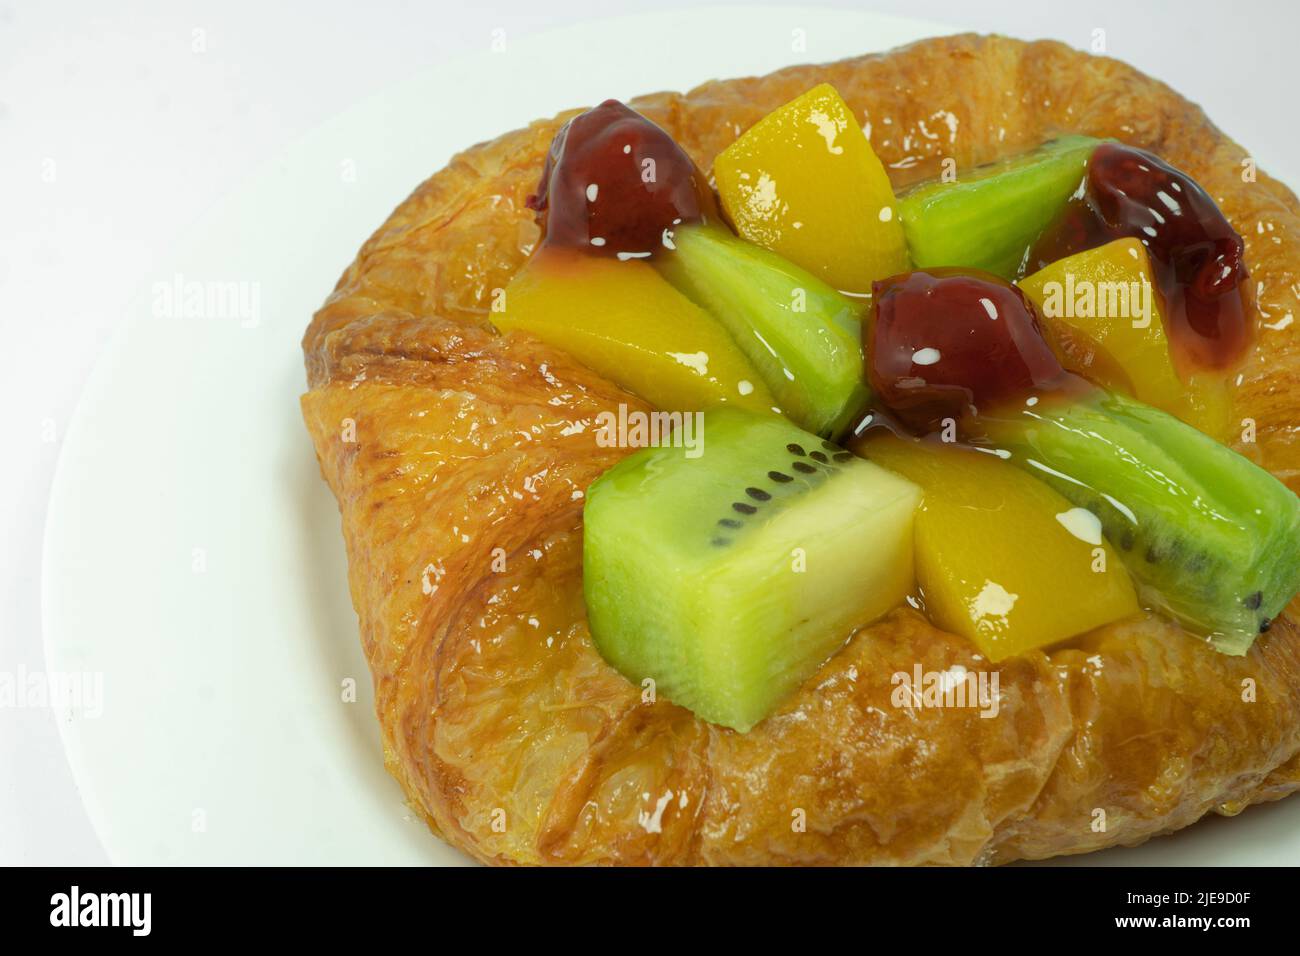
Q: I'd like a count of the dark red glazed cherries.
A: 3